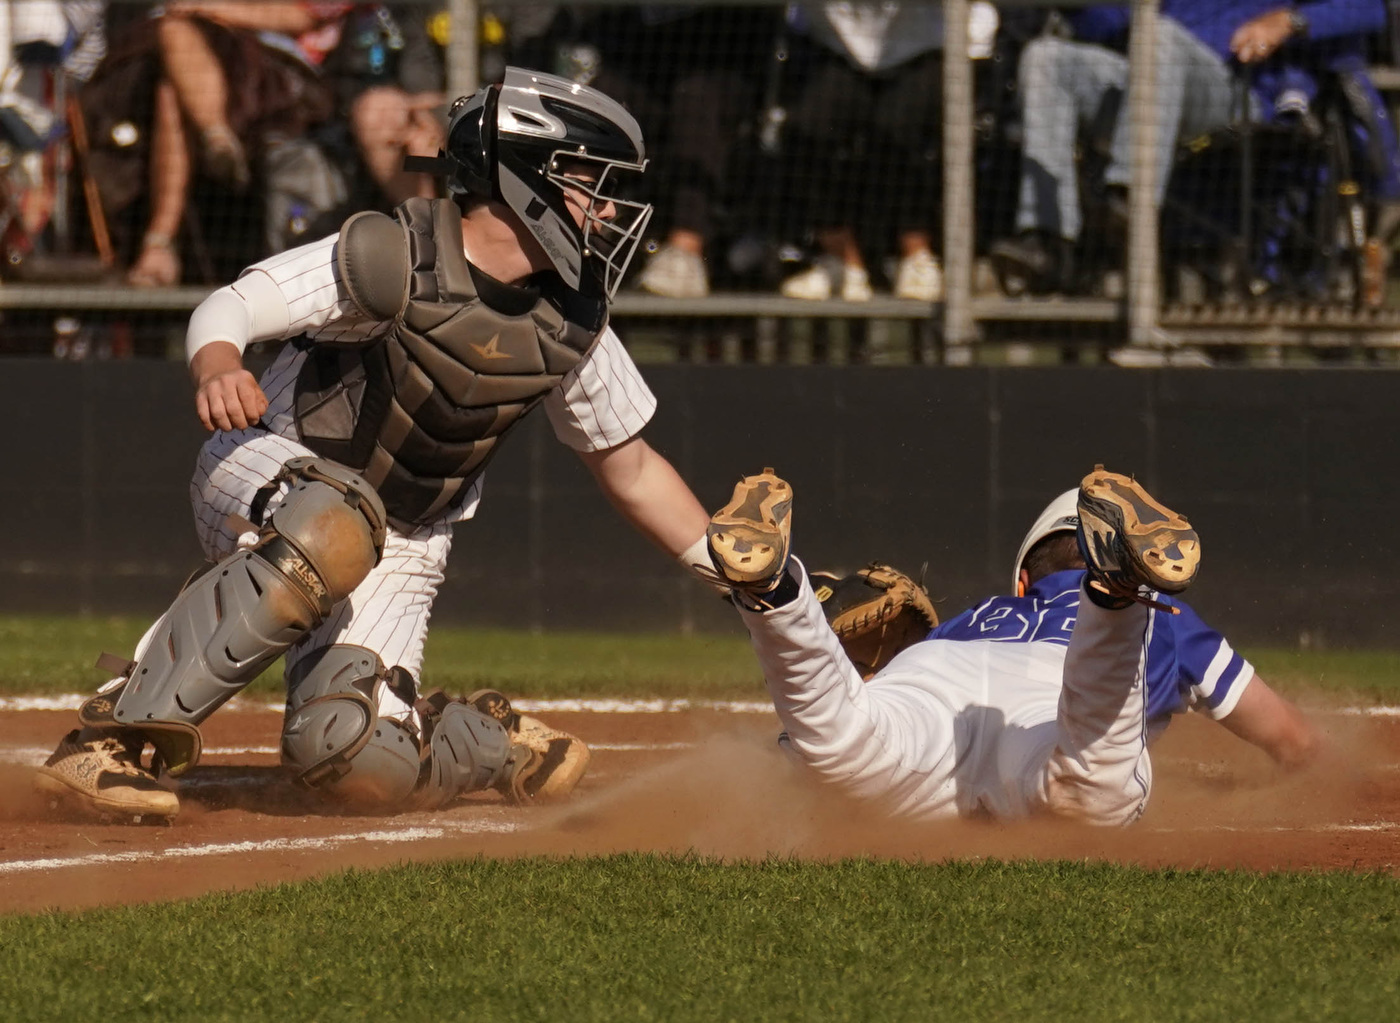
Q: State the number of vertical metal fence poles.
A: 3